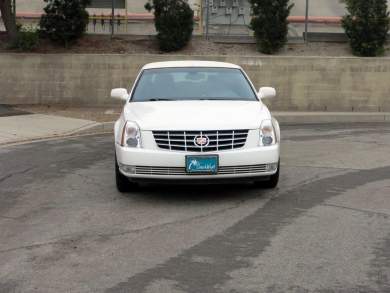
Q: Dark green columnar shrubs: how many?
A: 4